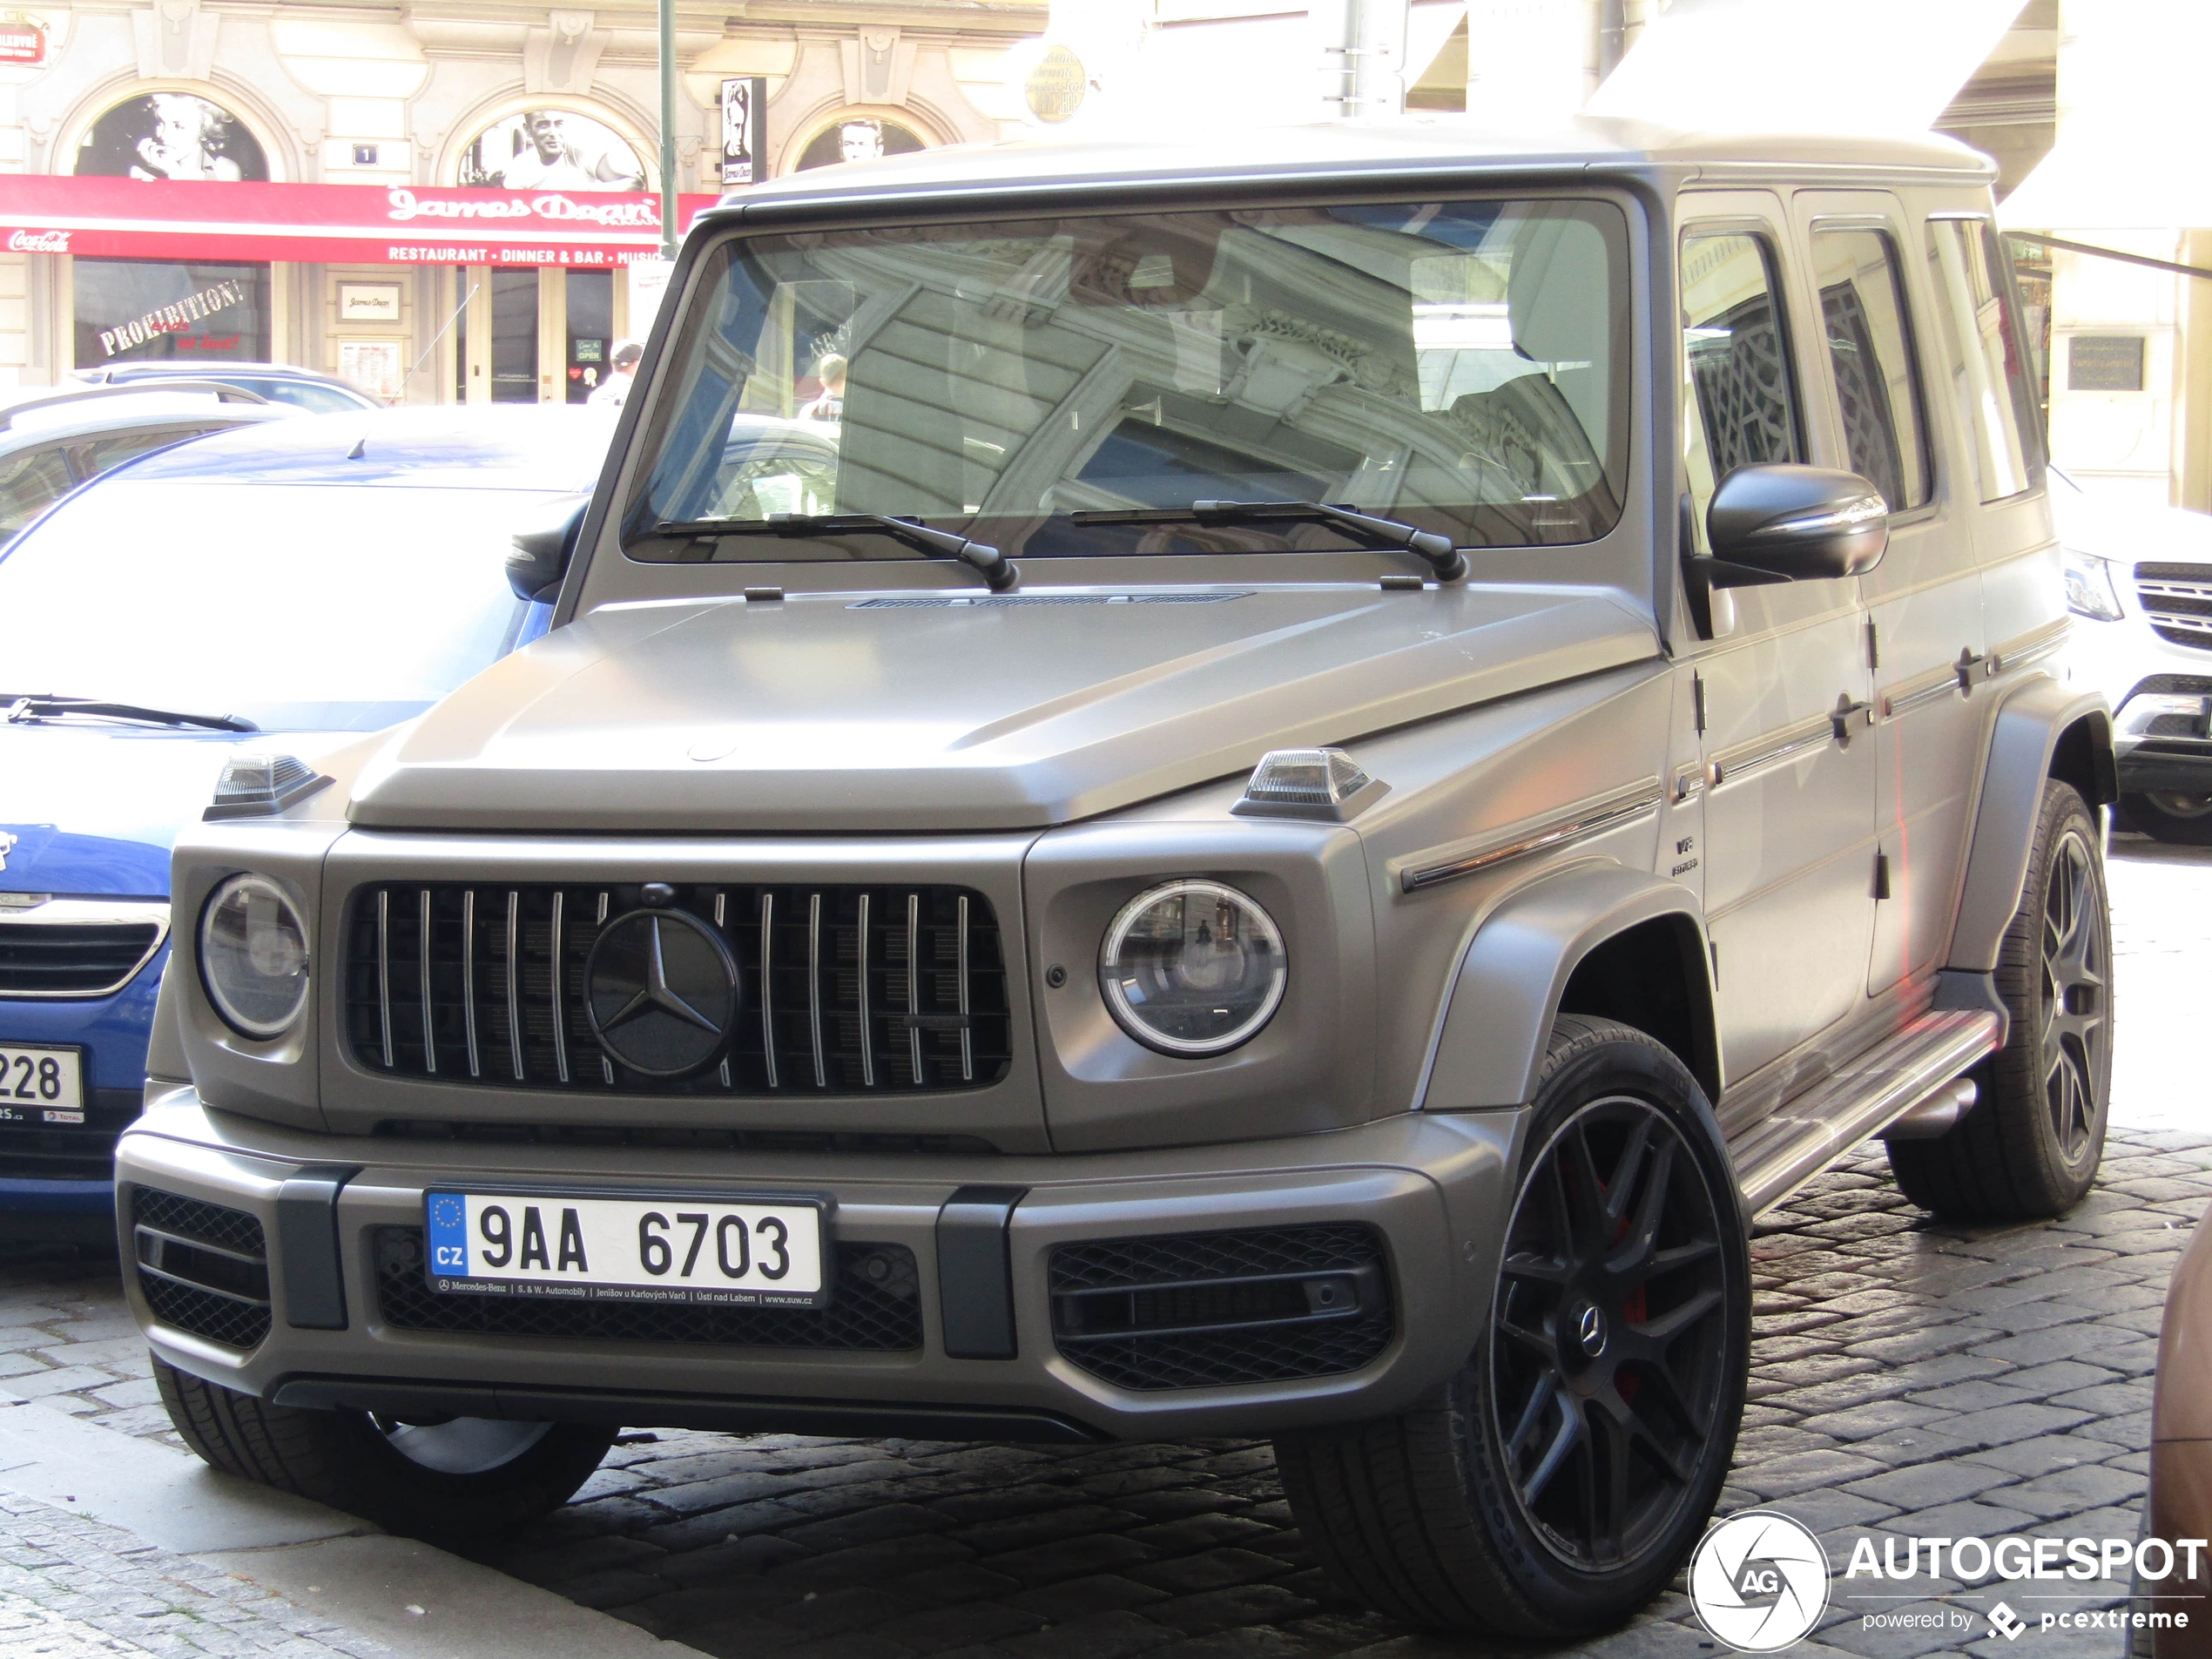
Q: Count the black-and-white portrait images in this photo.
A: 4